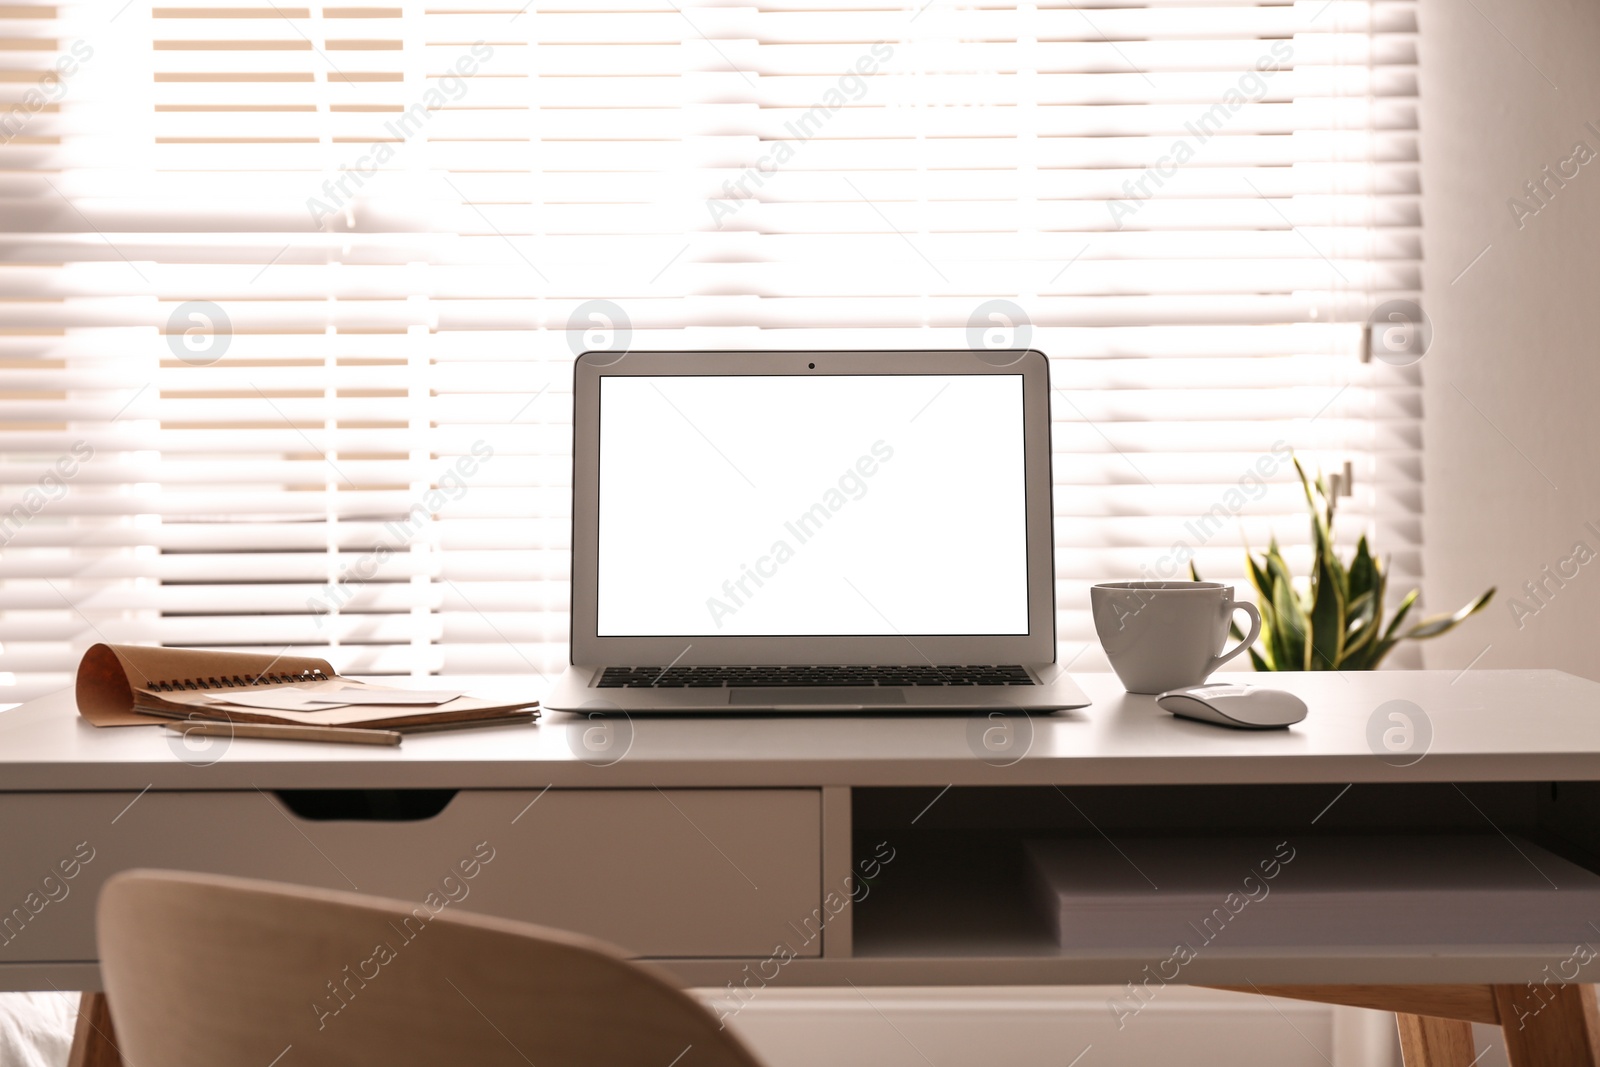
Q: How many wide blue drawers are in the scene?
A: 0